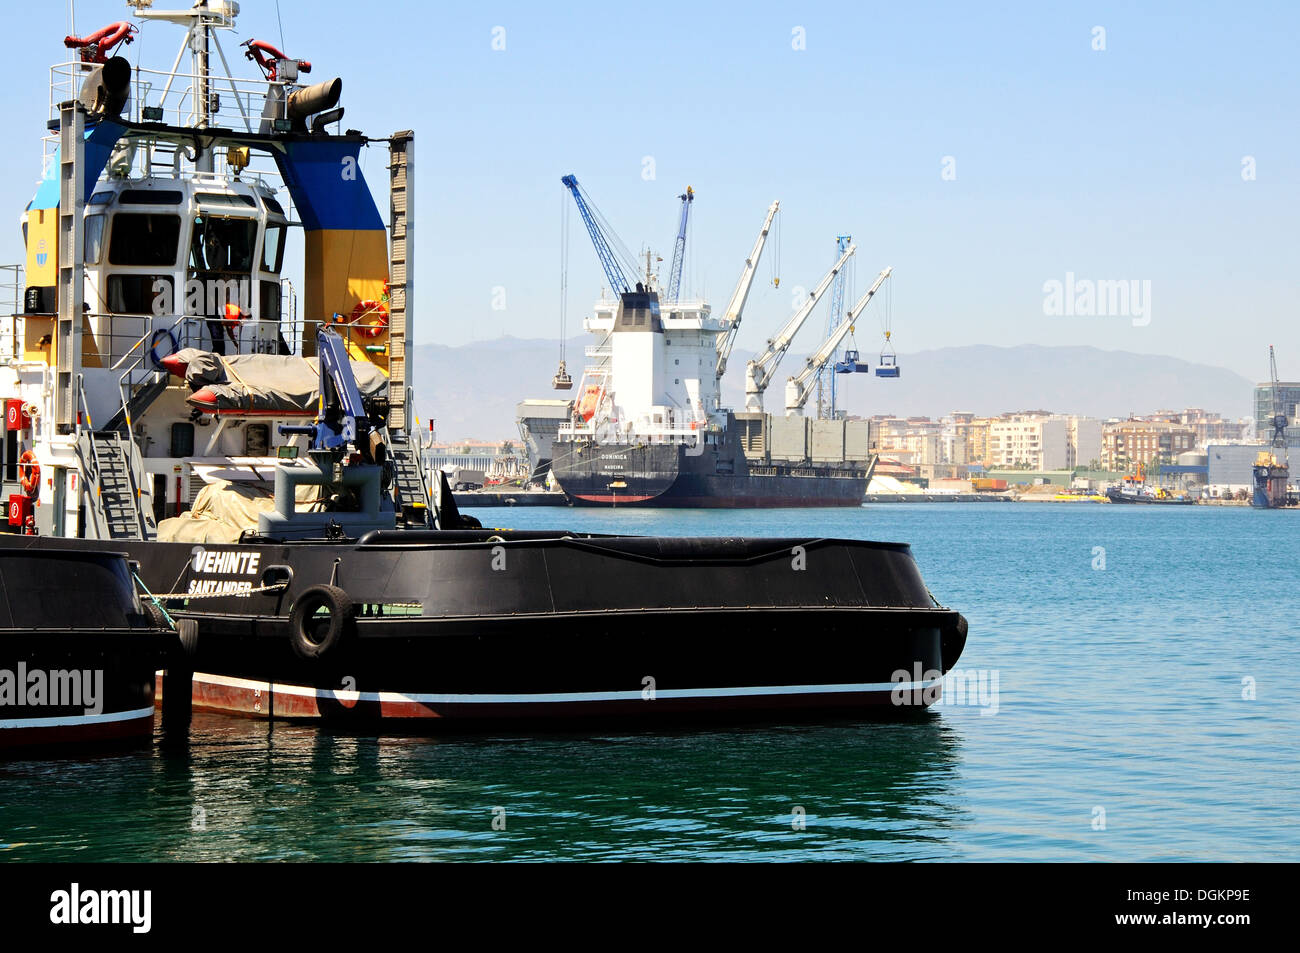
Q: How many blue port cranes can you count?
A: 3